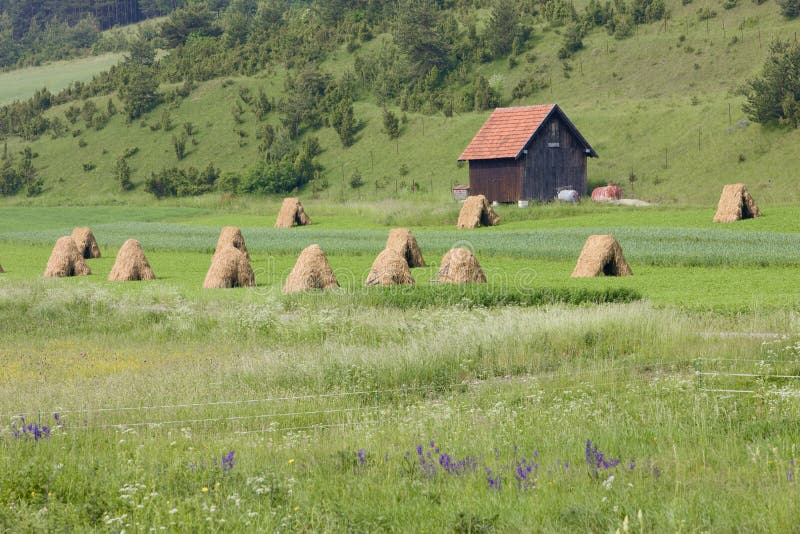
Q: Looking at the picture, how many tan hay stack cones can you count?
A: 13